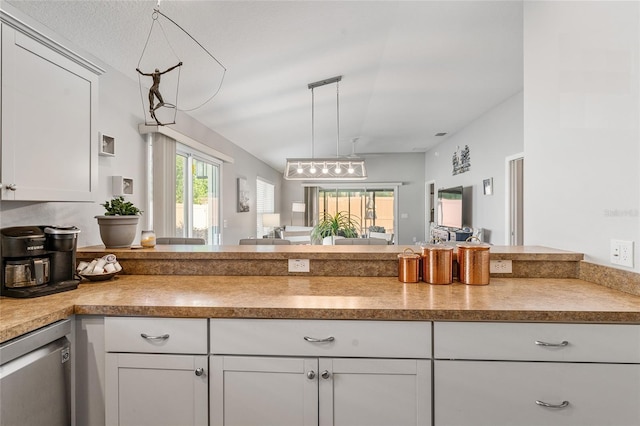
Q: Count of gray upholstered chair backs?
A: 3